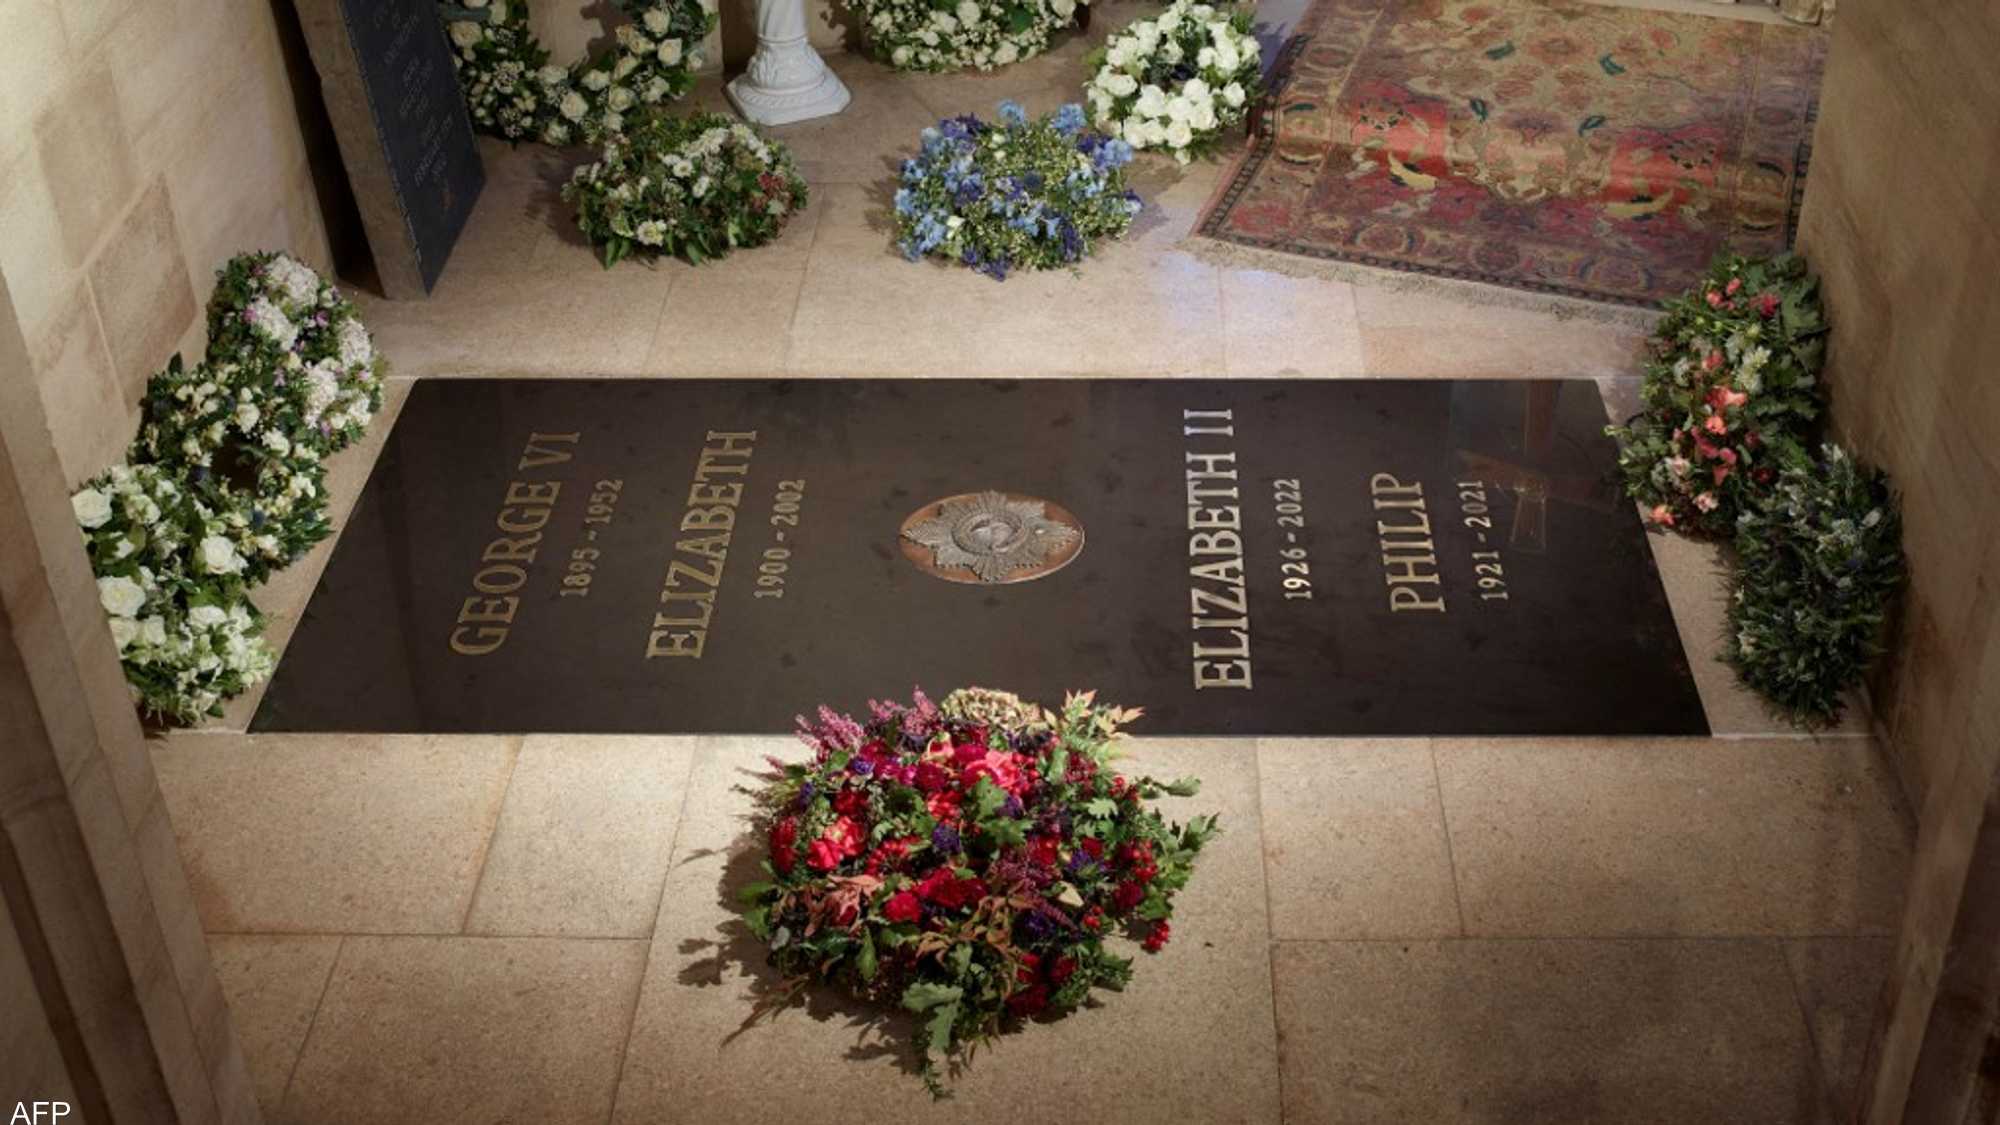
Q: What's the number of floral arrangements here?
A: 11